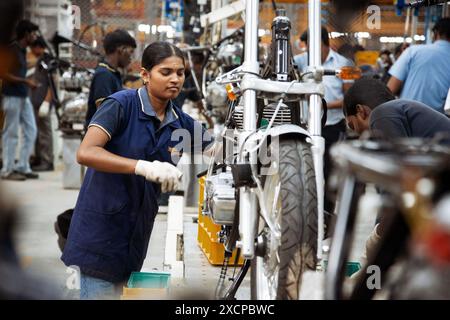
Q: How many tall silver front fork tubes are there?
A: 2